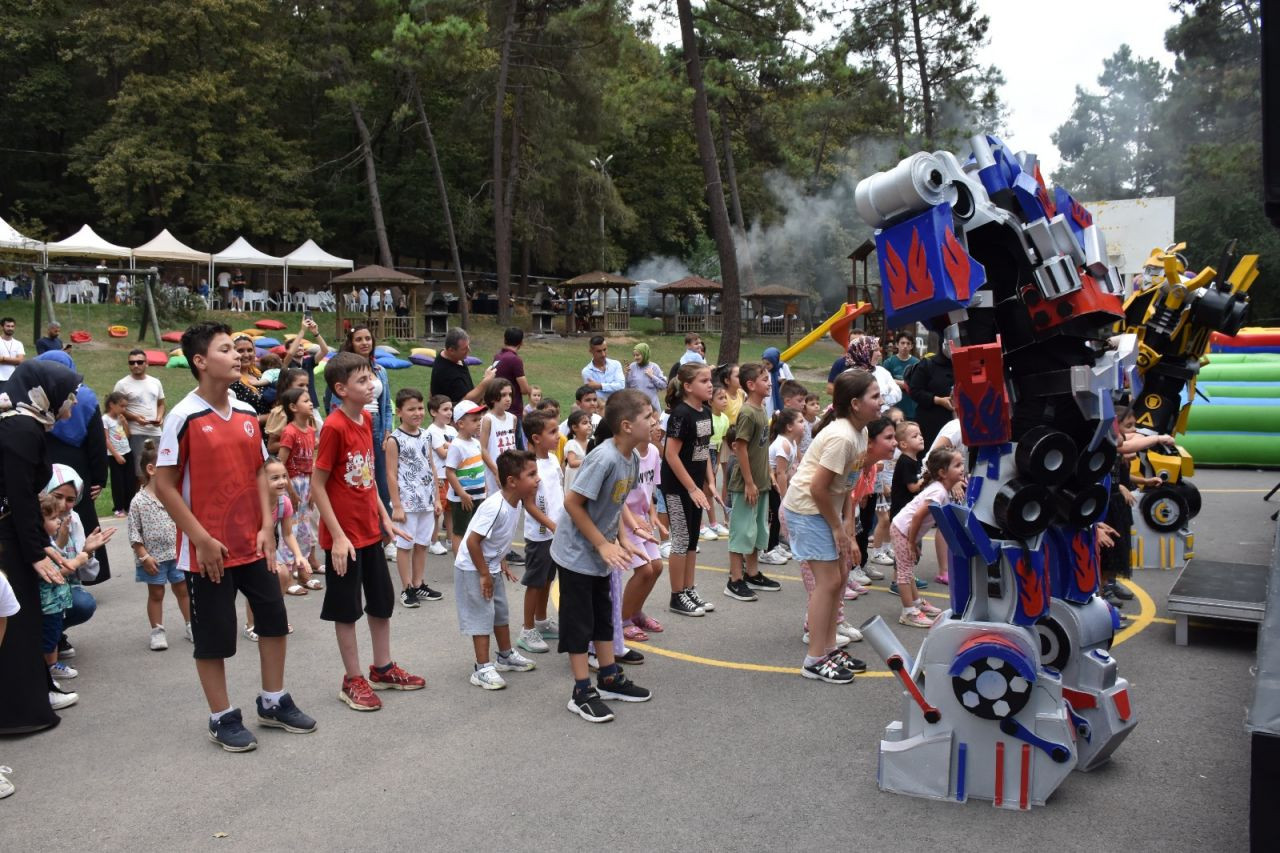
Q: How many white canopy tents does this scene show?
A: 5